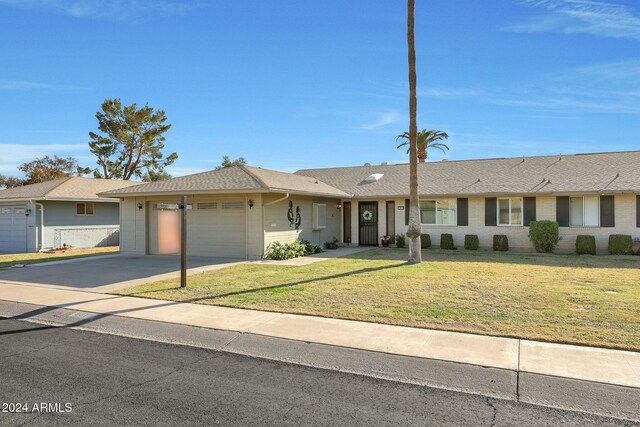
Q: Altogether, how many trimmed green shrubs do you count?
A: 7